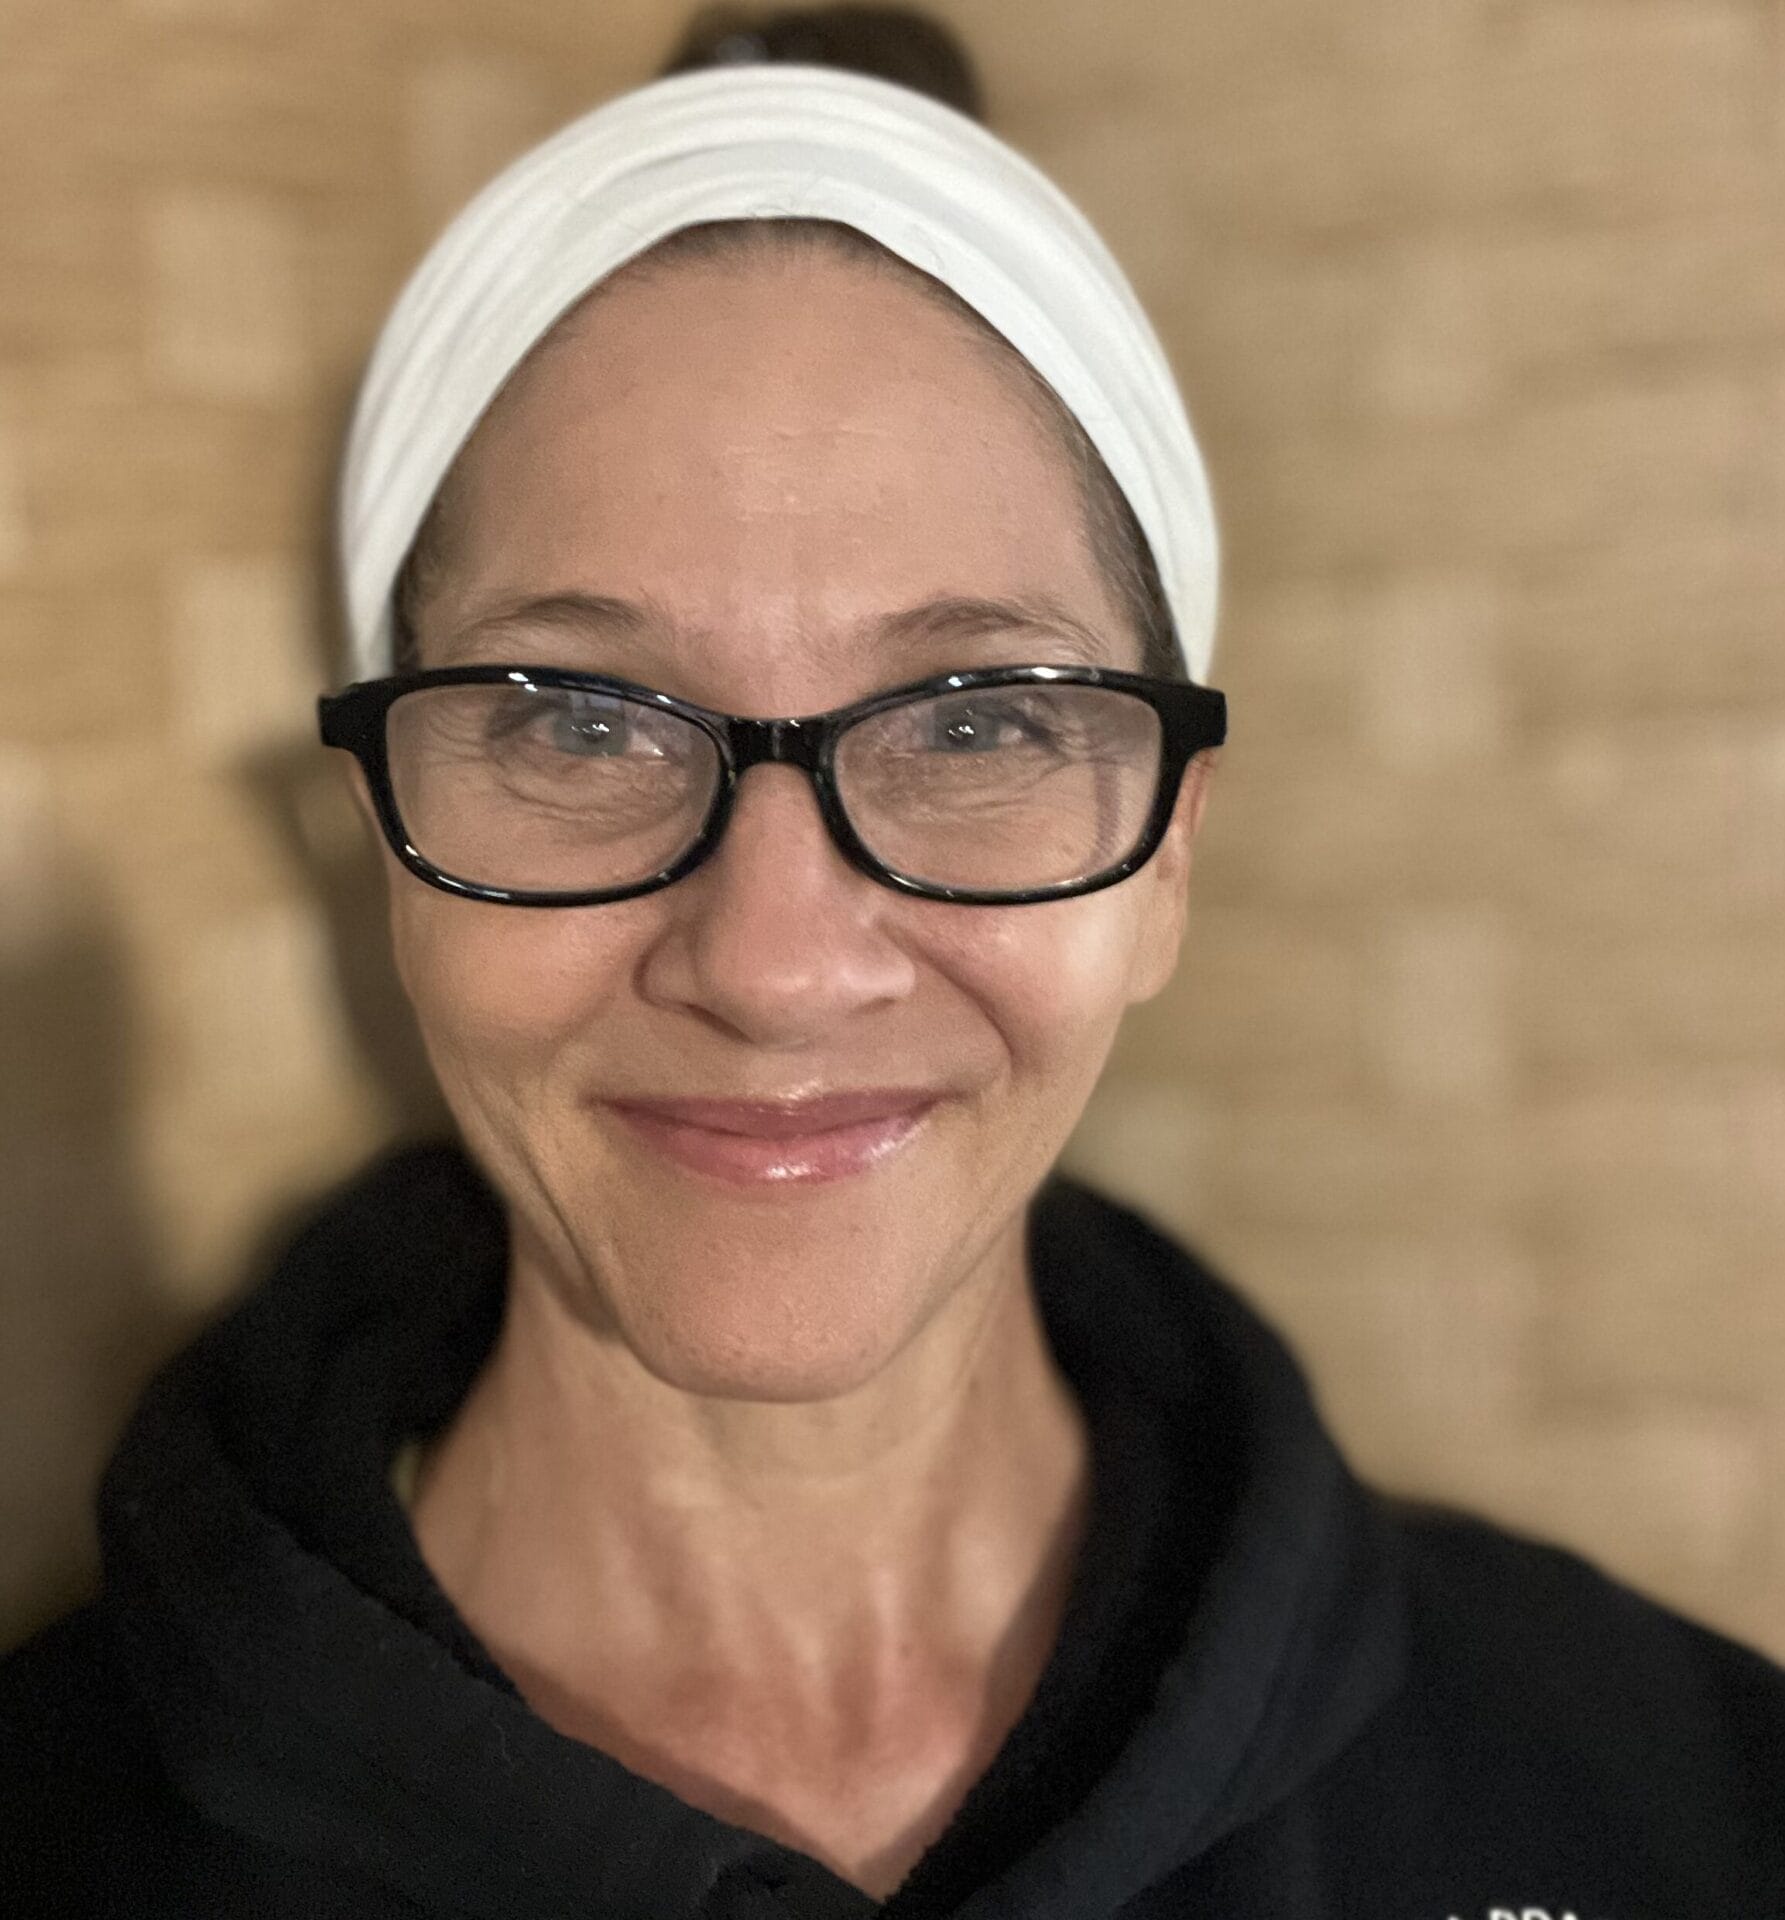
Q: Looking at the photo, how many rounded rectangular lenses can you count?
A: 2